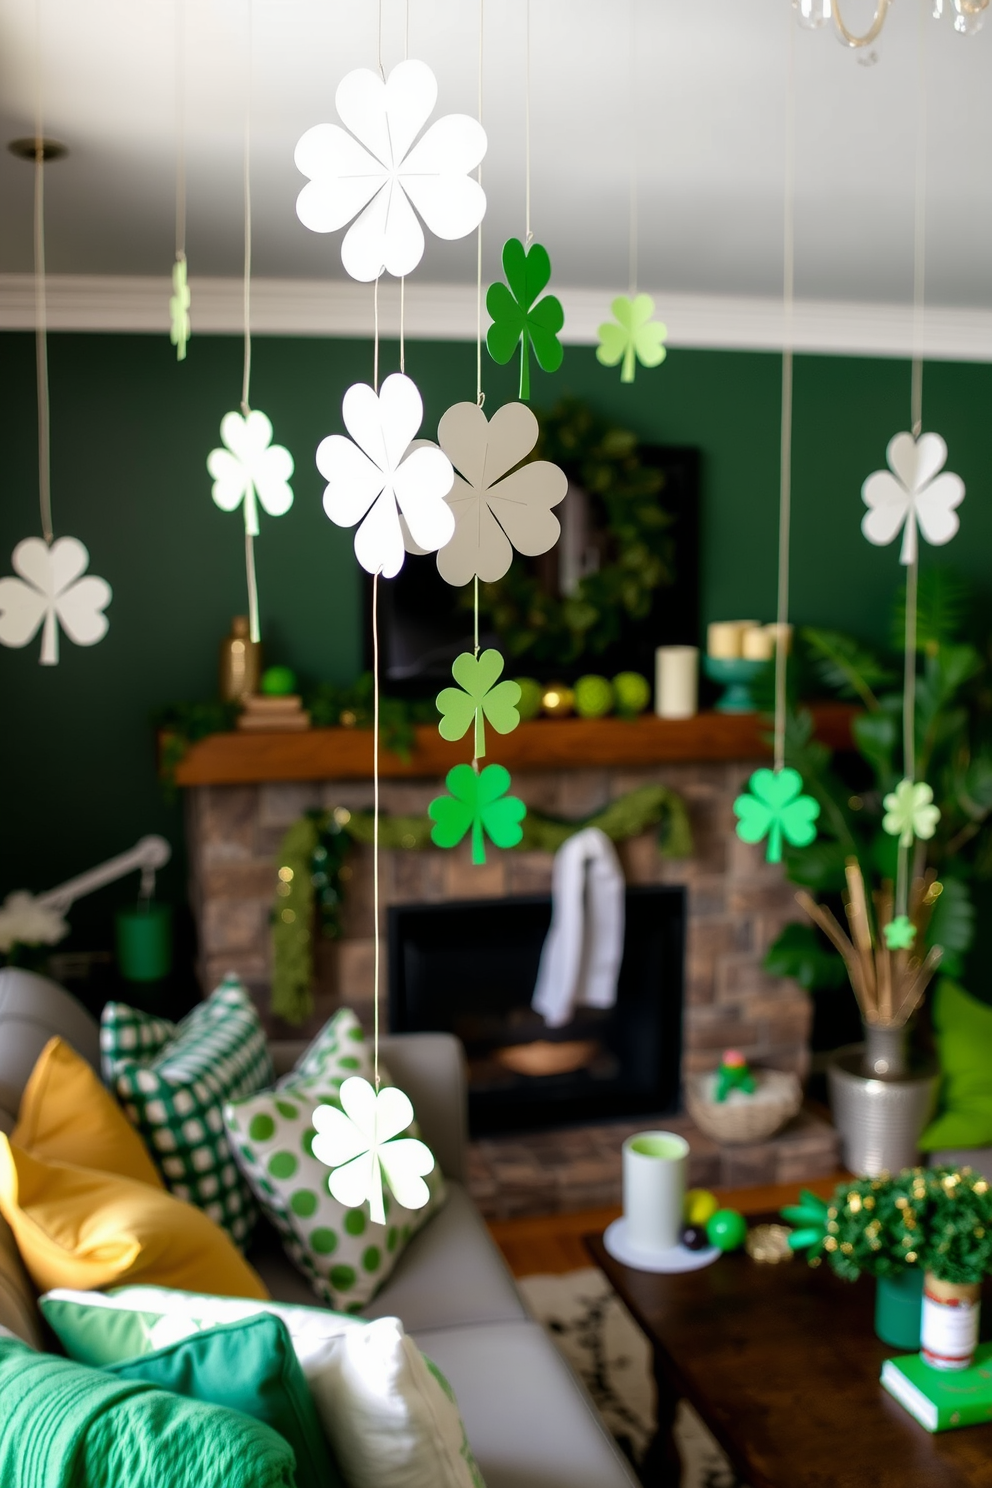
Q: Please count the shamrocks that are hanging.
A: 15